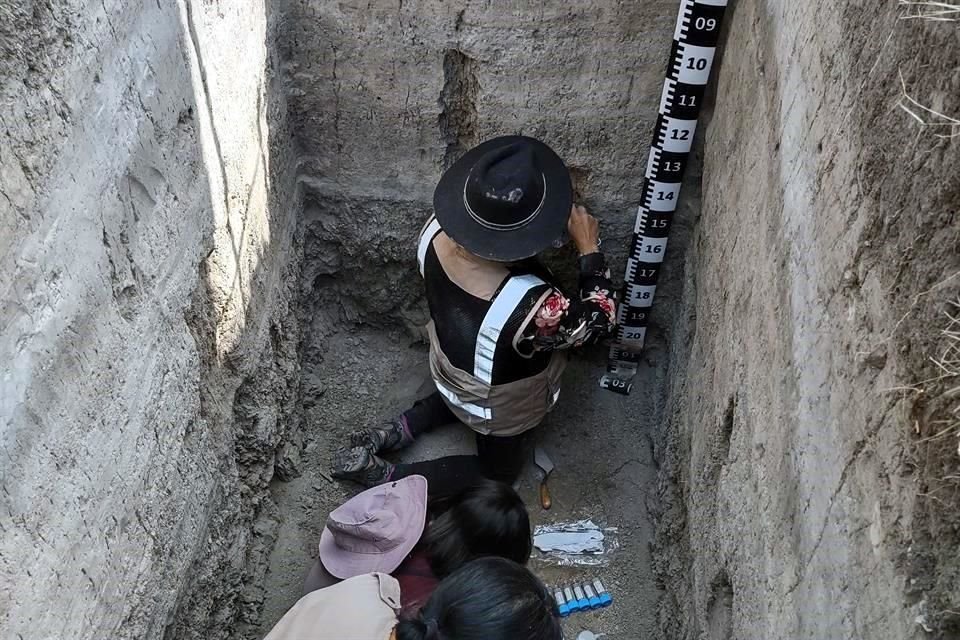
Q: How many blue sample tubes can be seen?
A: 5